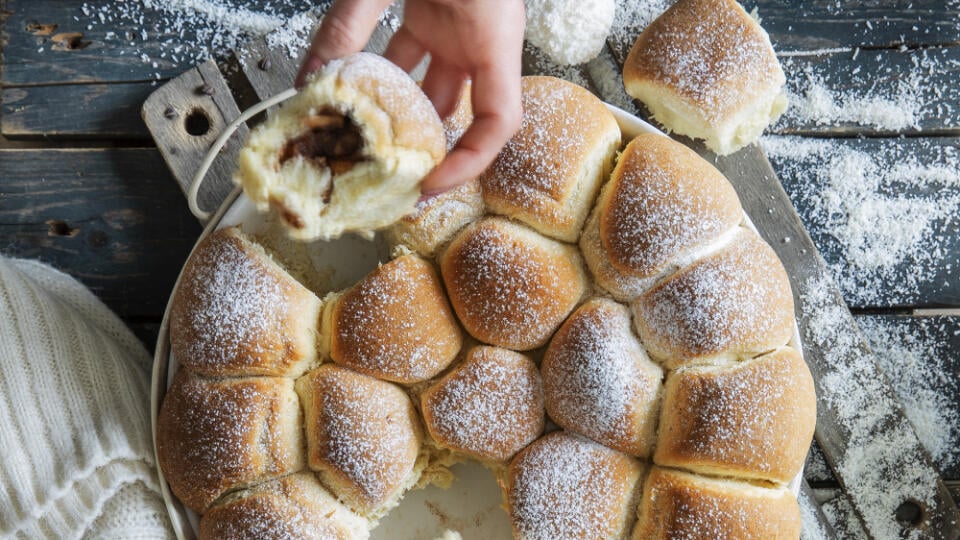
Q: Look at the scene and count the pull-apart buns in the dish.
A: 15